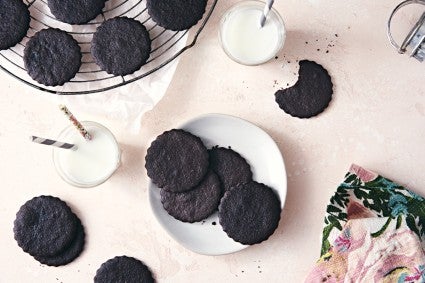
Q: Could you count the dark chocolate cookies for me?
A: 13